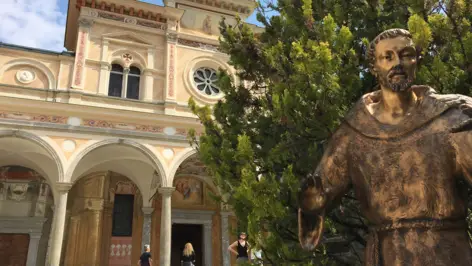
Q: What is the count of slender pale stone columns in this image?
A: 2